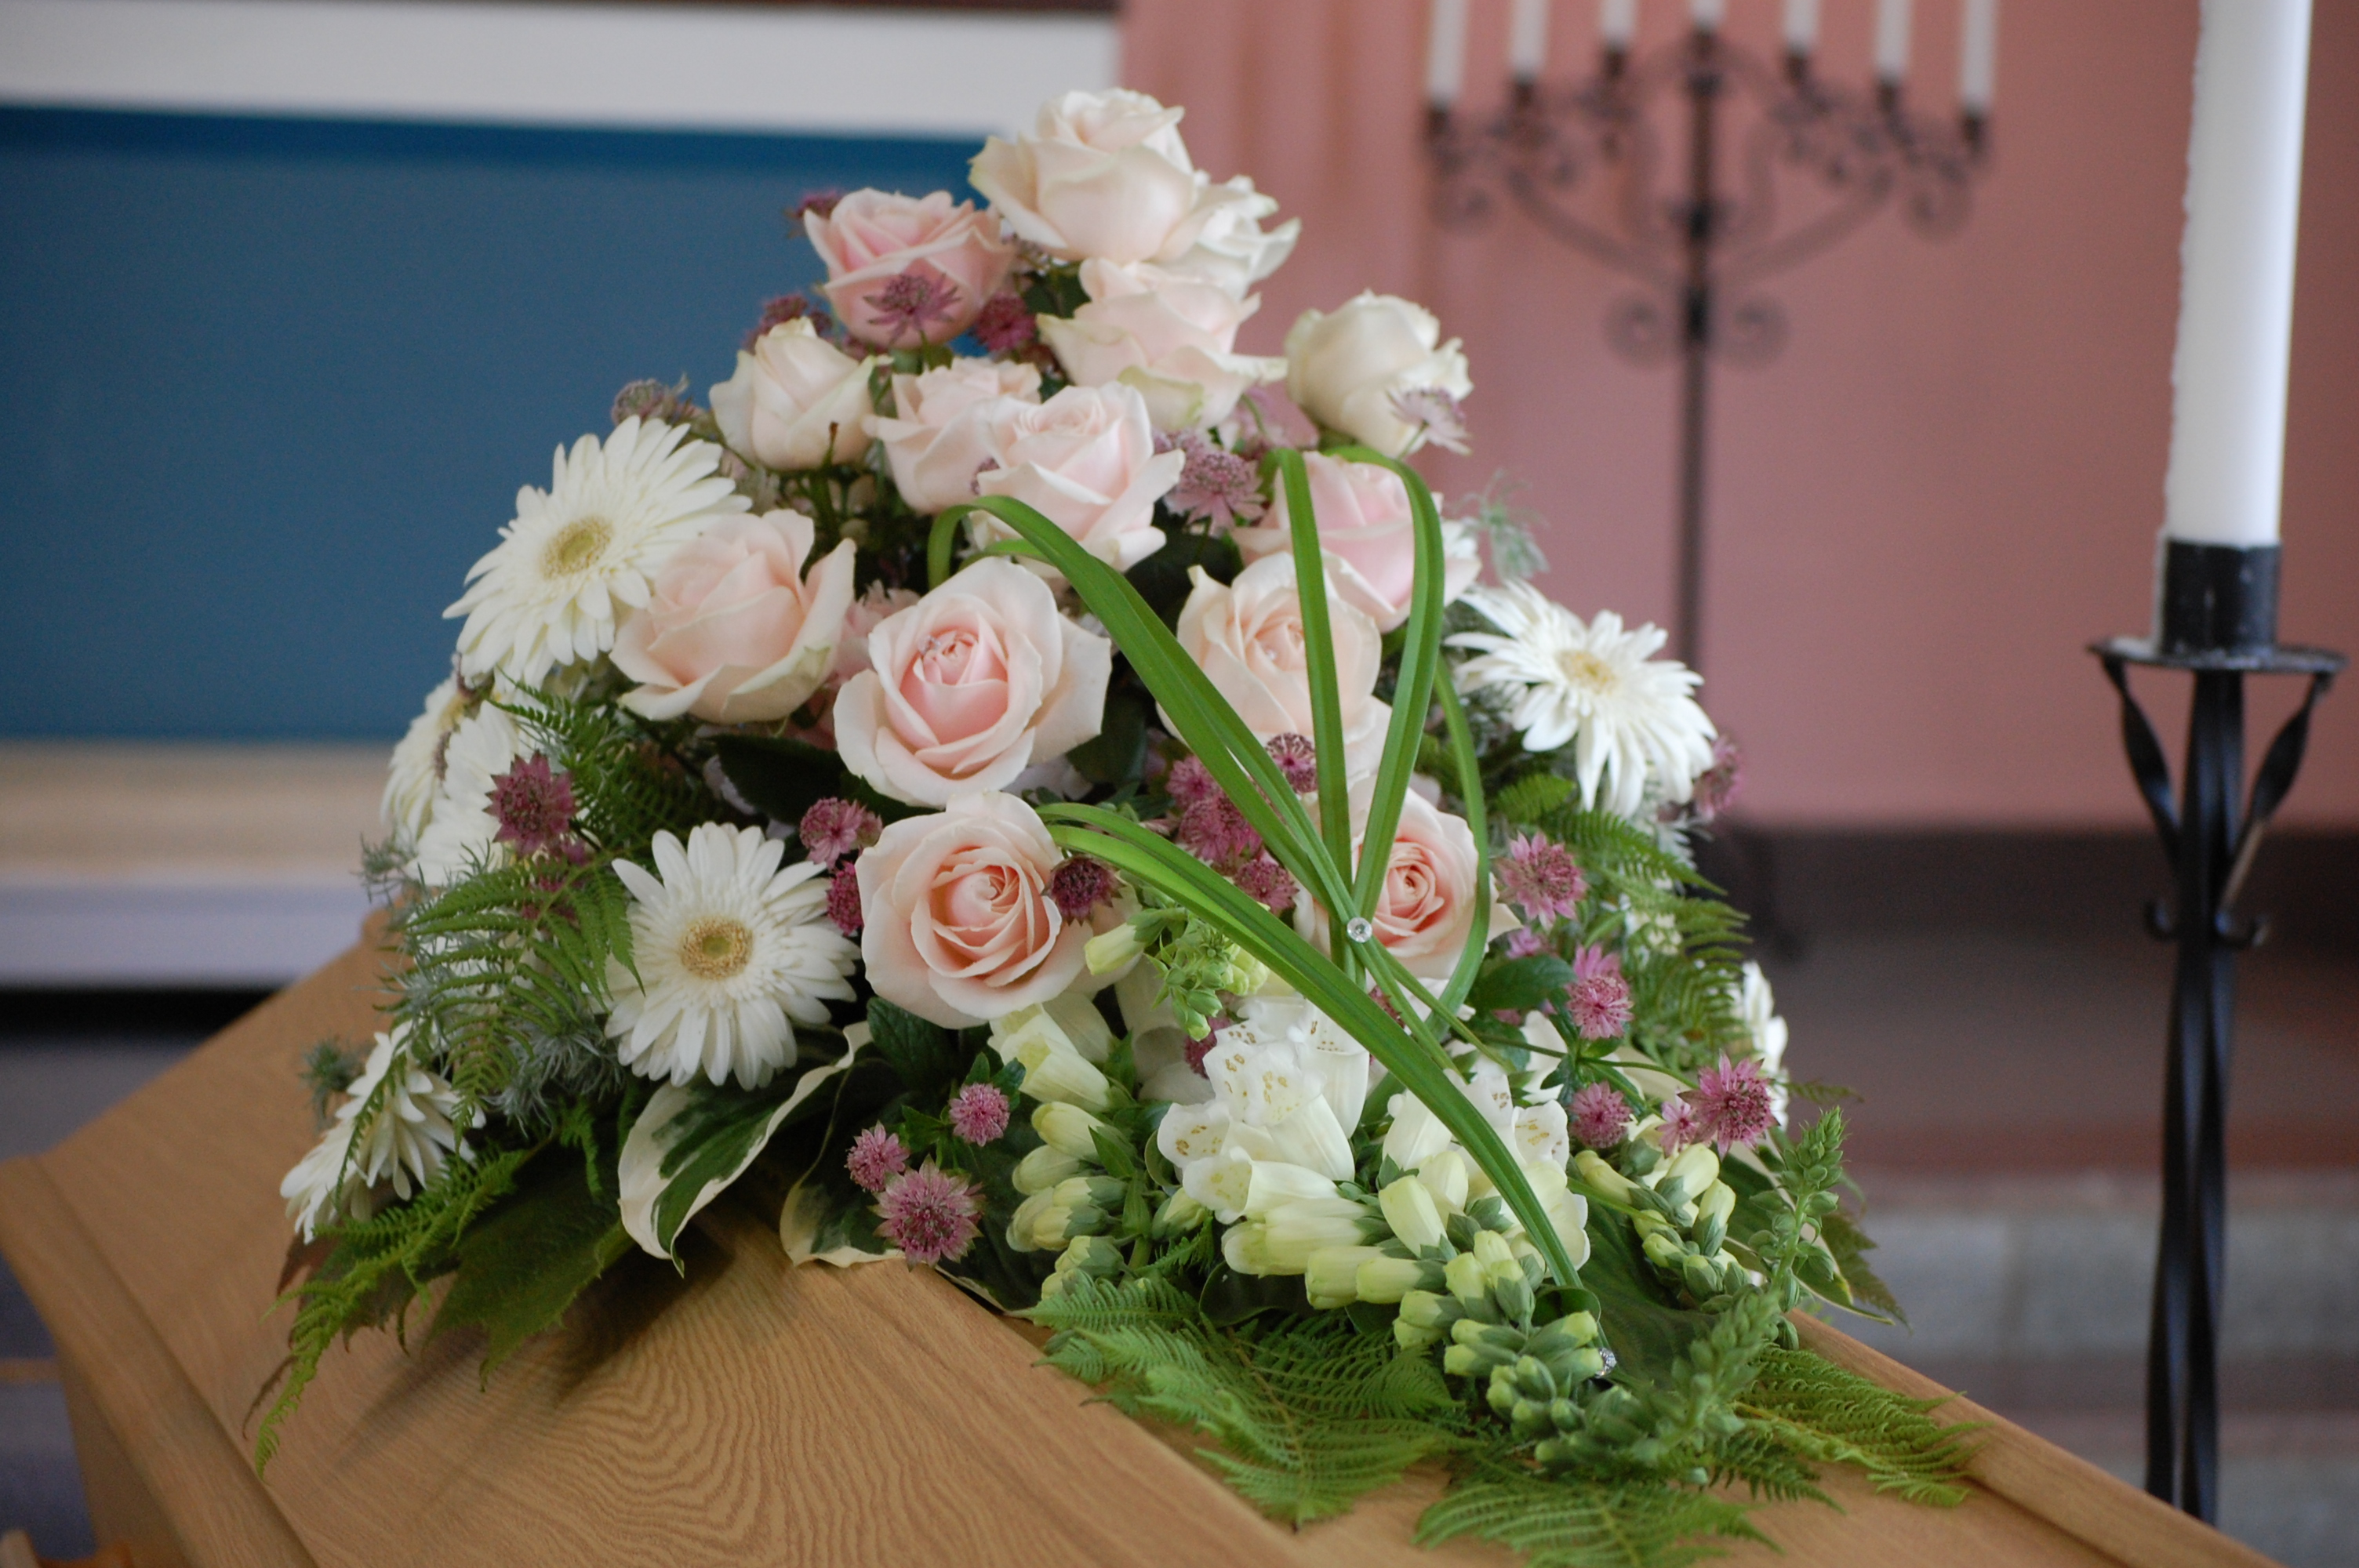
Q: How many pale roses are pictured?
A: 14